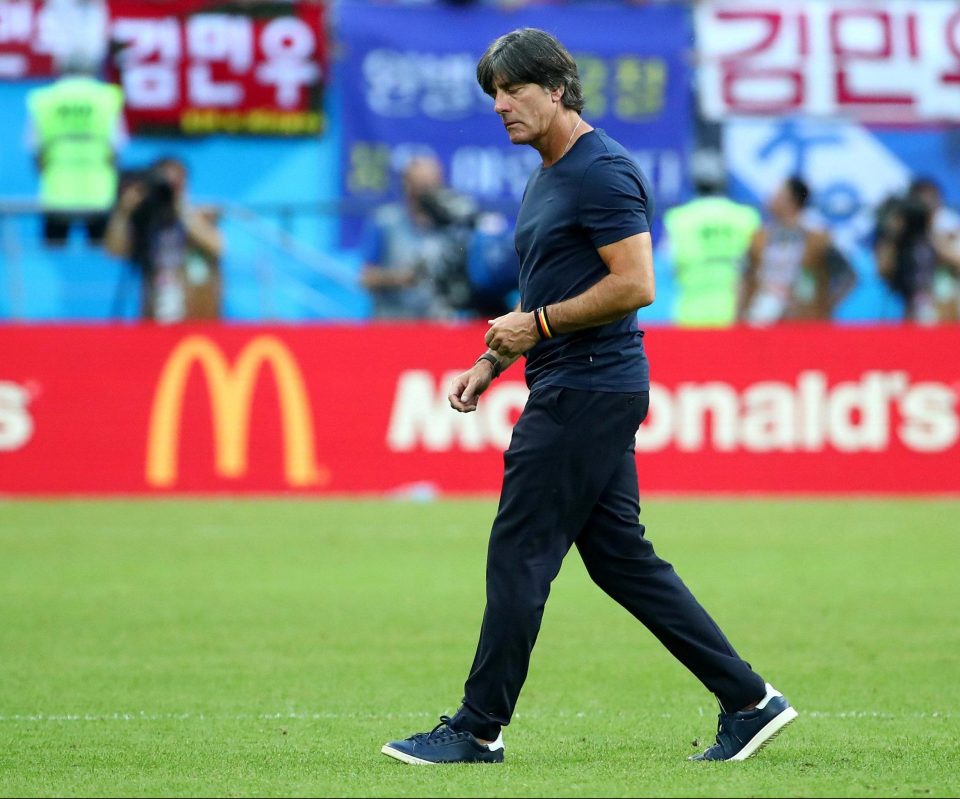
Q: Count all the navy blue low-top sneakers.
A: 2